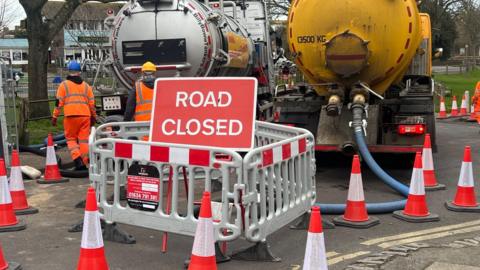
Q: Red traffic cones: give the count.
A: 15